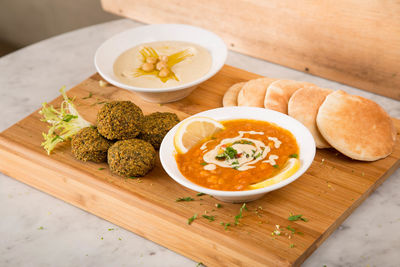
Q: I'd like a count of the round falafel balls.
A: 4